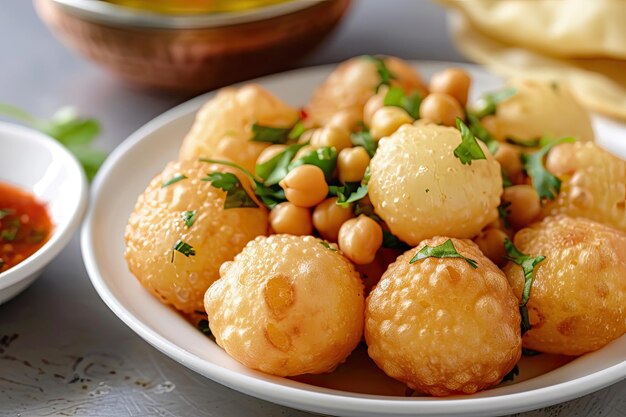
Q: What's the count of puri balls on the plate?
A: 9